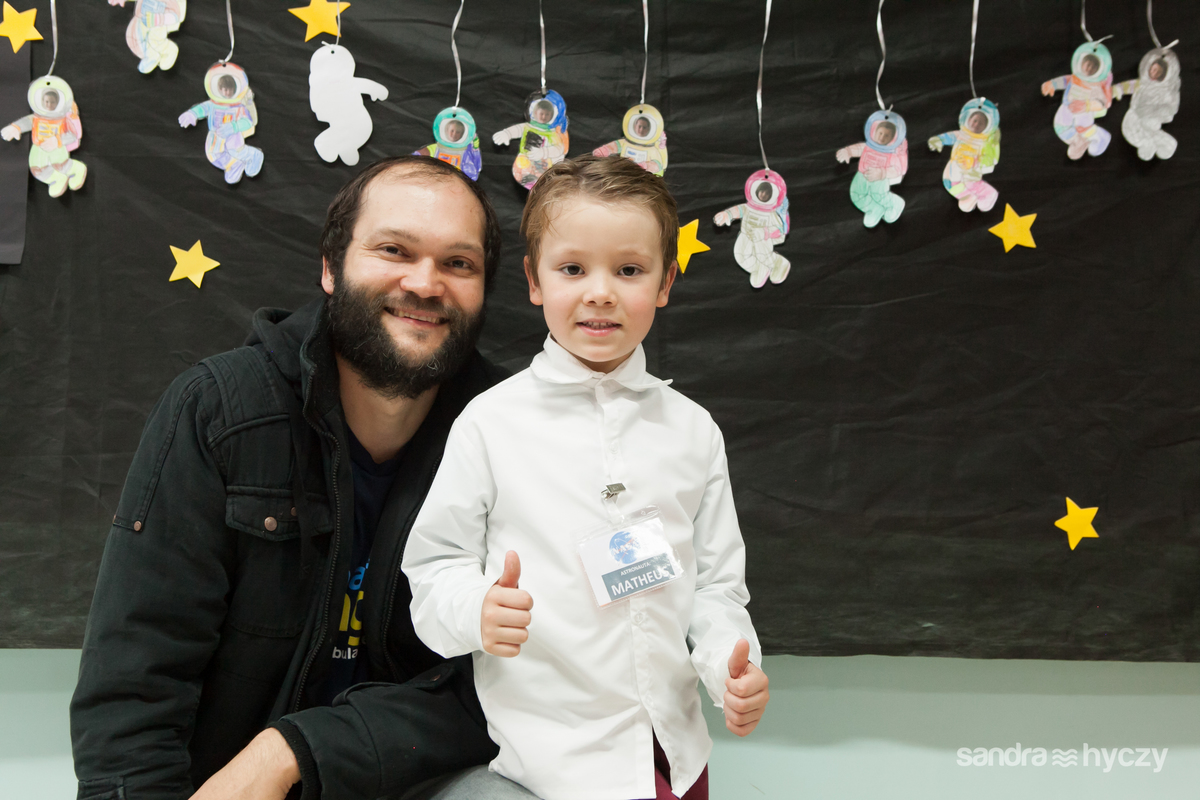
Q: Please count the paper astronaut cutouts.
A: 12